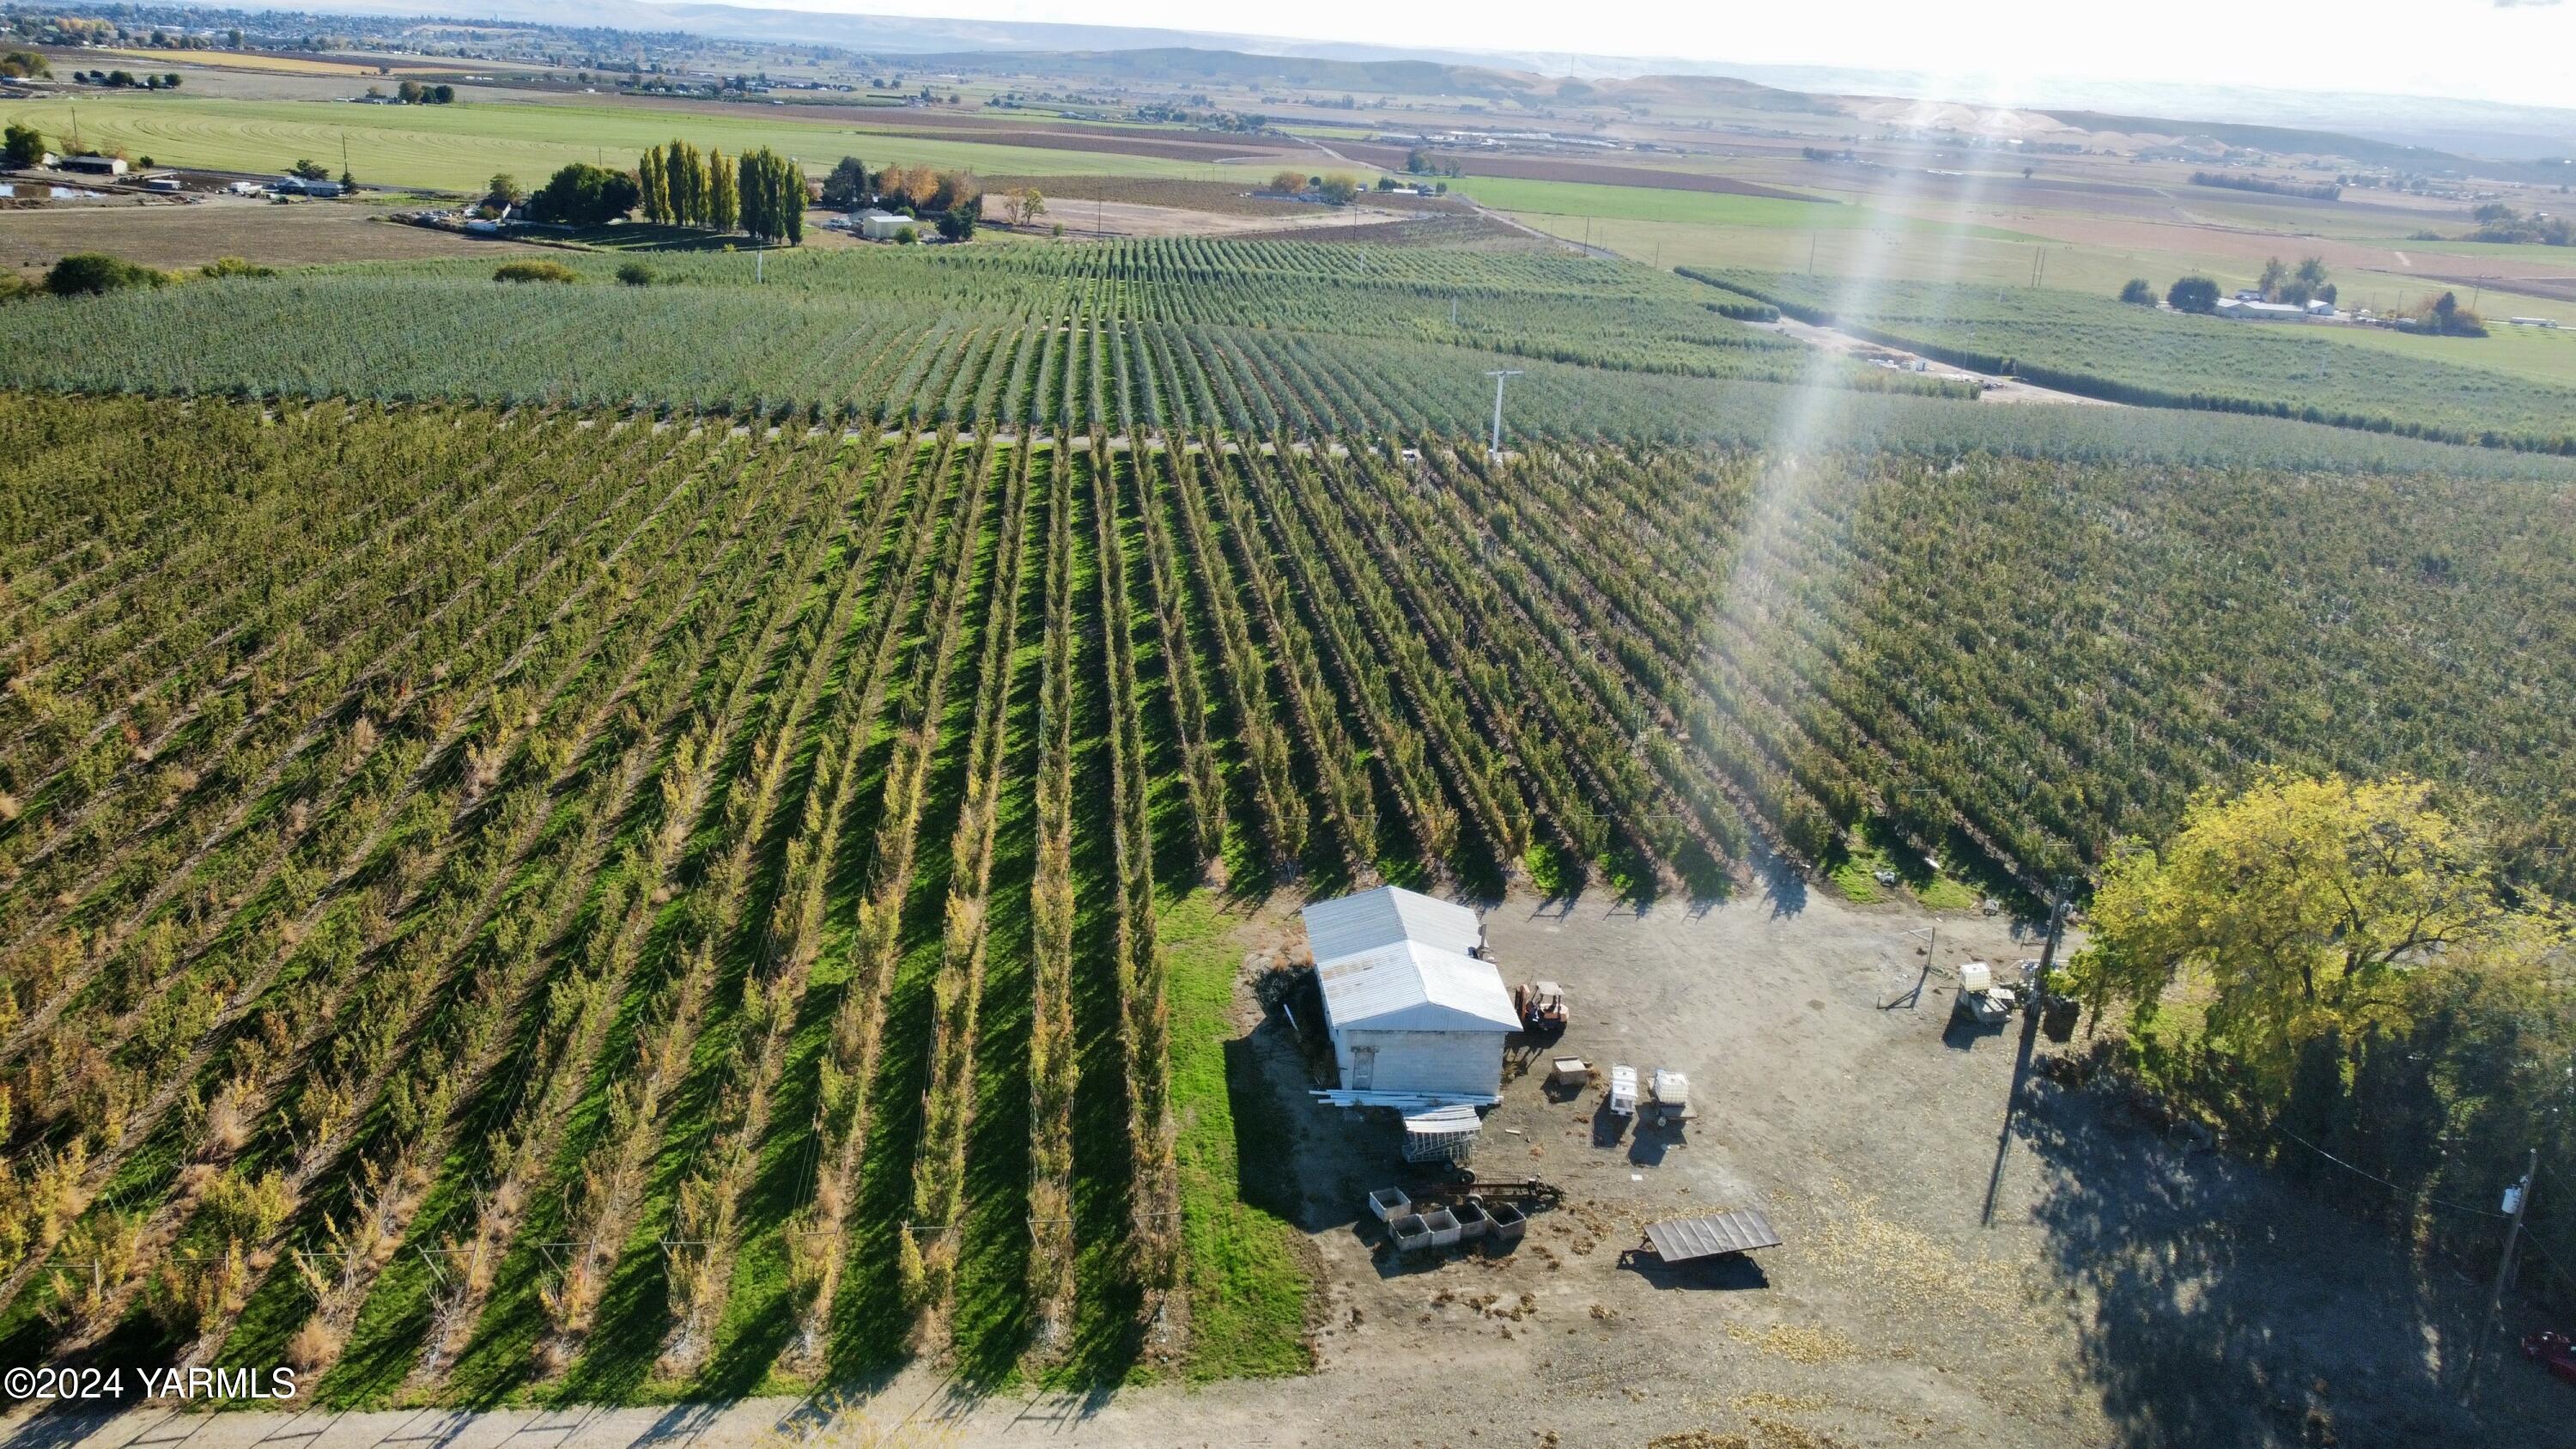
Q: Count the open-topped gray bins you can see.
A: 5